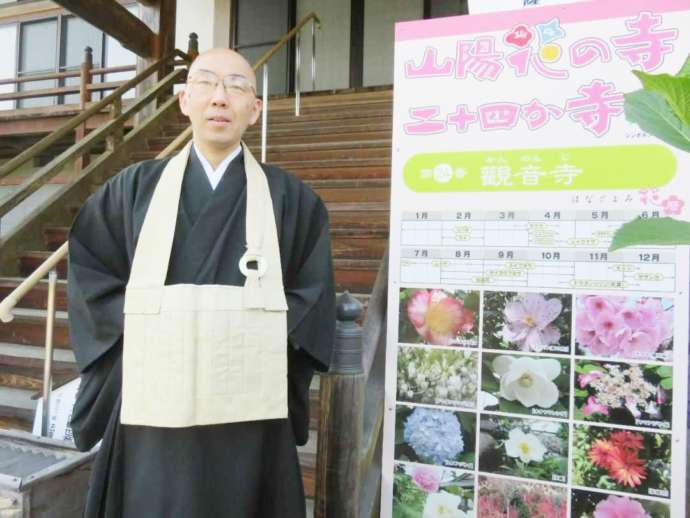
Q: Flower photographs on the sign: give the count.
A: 12